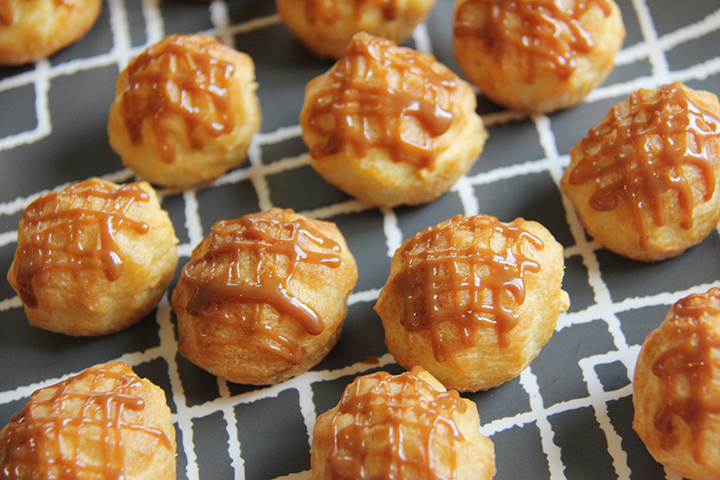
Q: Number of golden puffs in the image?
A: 12